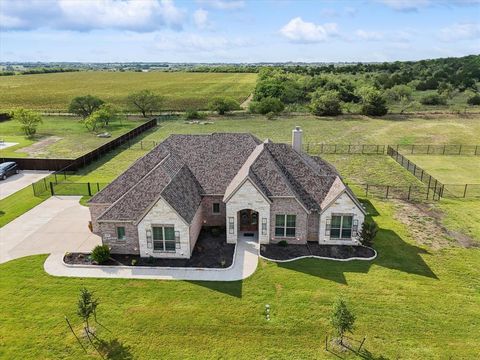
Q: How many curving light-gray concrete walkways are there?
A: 1